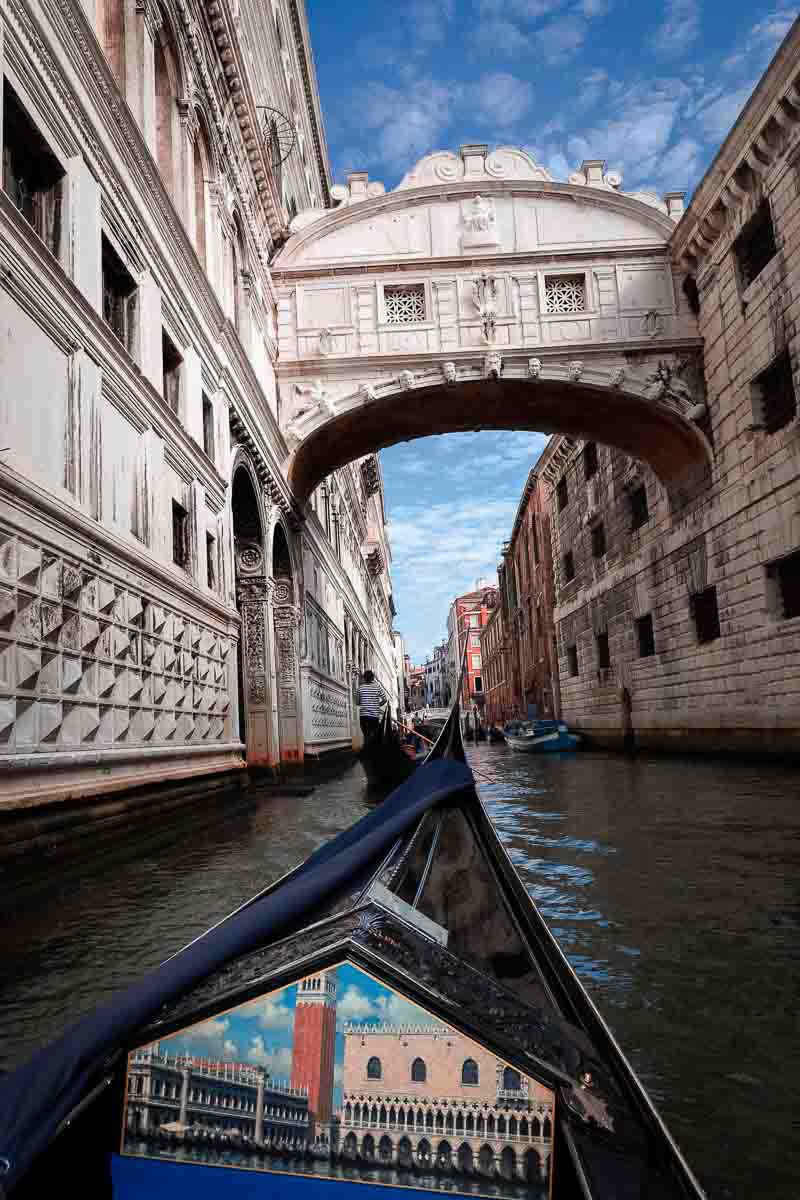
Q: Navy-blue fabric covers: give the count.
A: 1